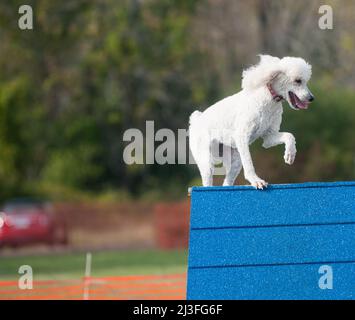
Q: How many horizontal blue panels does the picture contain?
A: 3